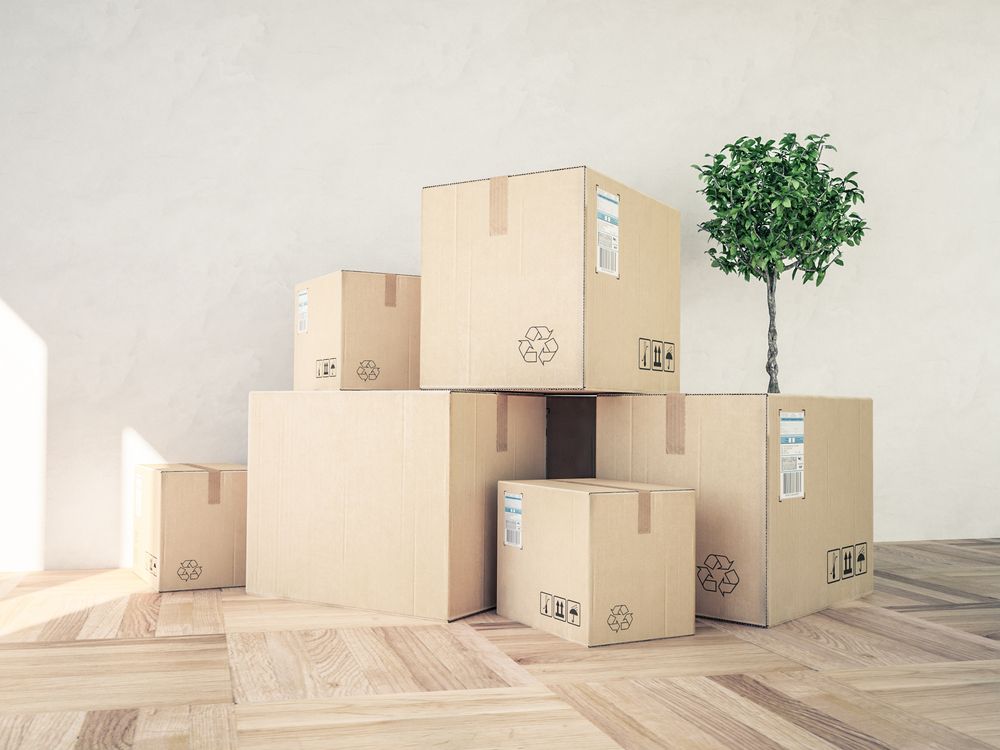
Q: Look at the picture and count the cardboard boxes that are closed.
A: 6